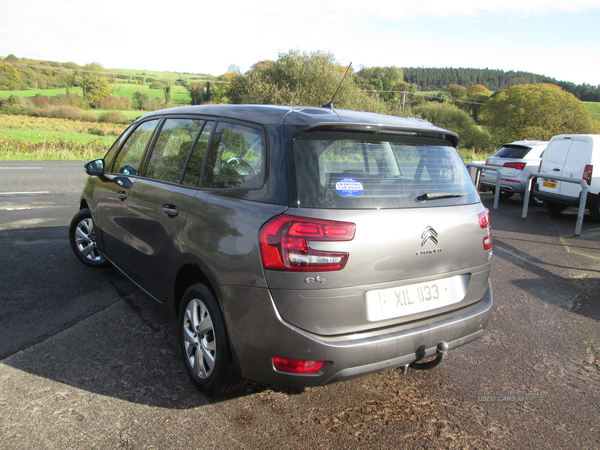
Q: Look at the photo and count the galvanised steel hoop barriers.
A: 2